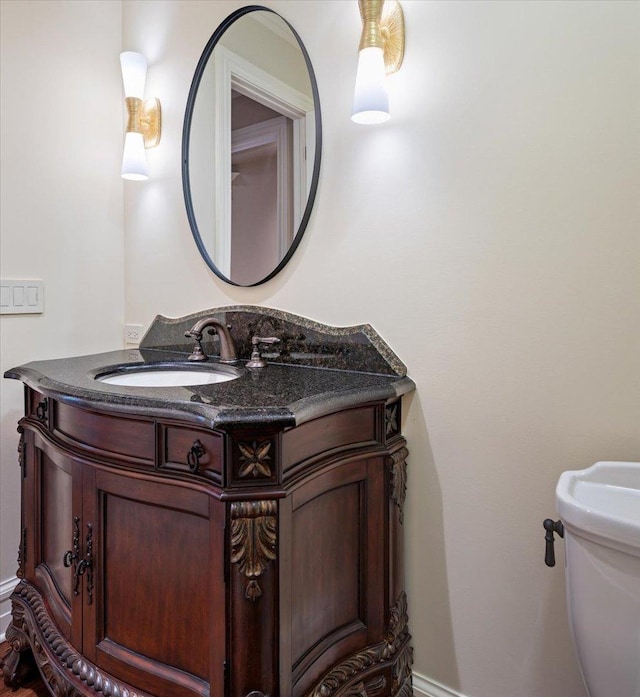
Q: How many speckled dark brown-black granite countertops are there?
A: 1